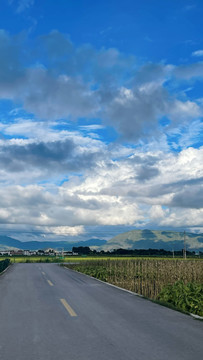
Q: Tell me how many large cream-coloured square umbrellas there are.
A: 0